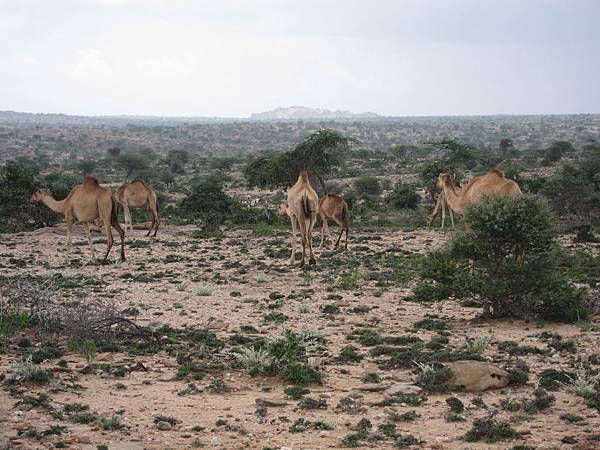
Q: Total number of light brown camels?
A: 6